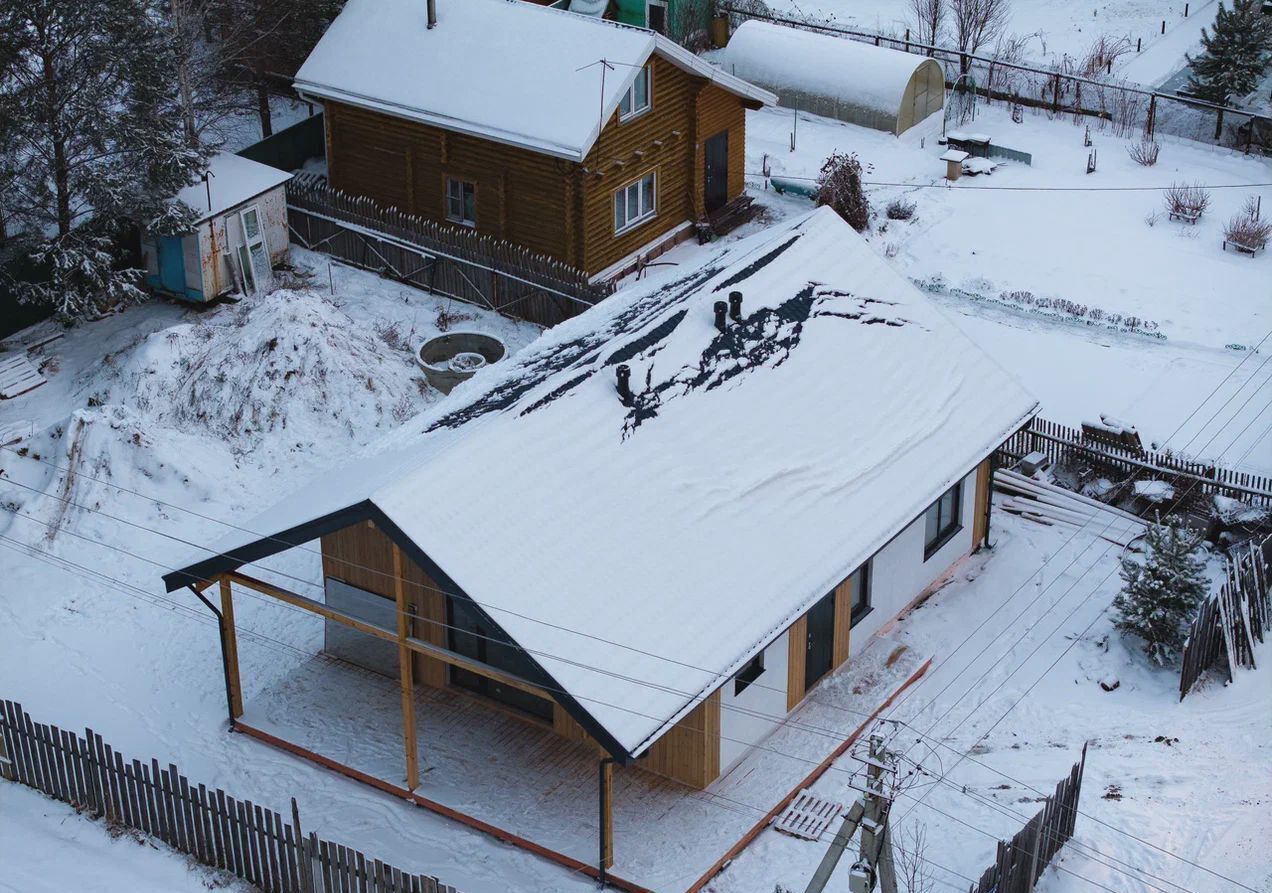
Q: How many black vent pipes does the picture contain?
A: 3